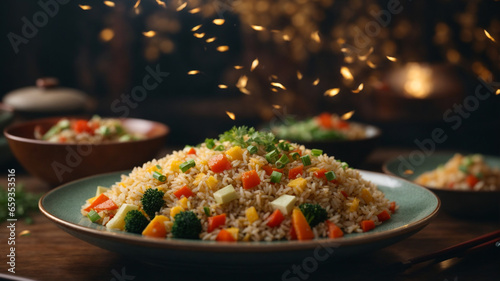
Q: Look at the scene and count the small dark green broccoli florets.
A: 4